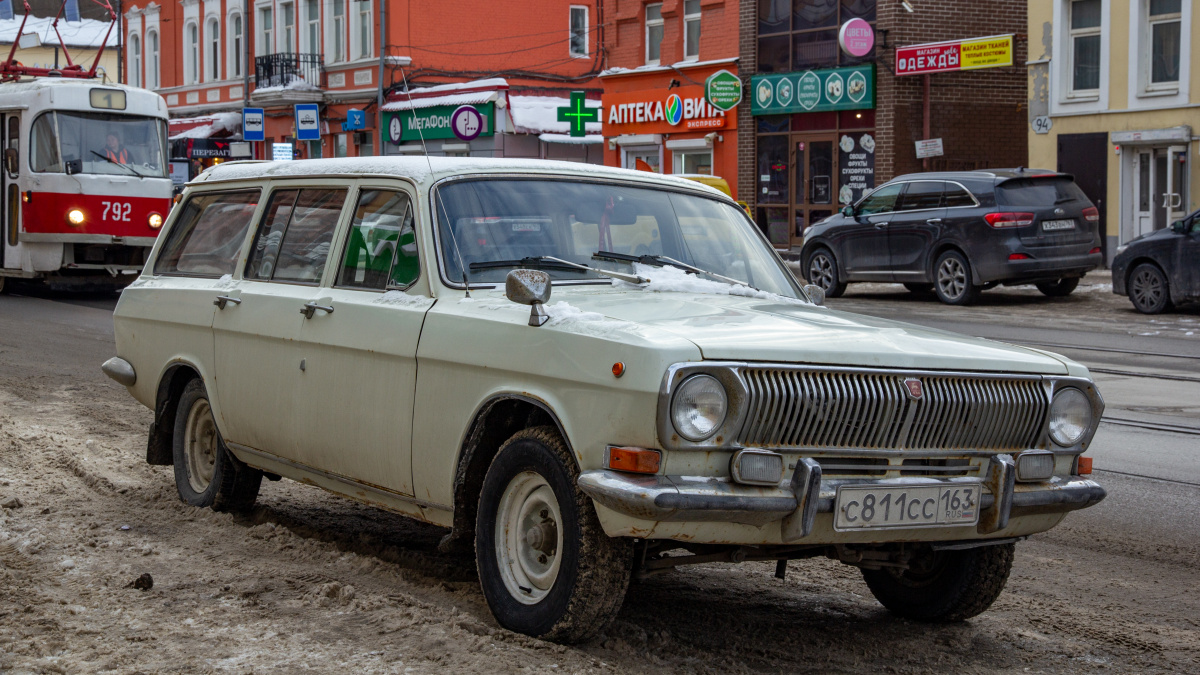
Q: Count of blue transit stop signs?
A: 2